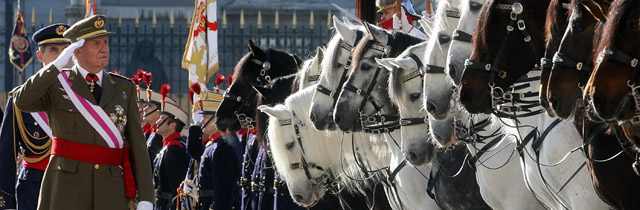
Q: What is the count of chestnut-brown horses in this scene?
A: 4